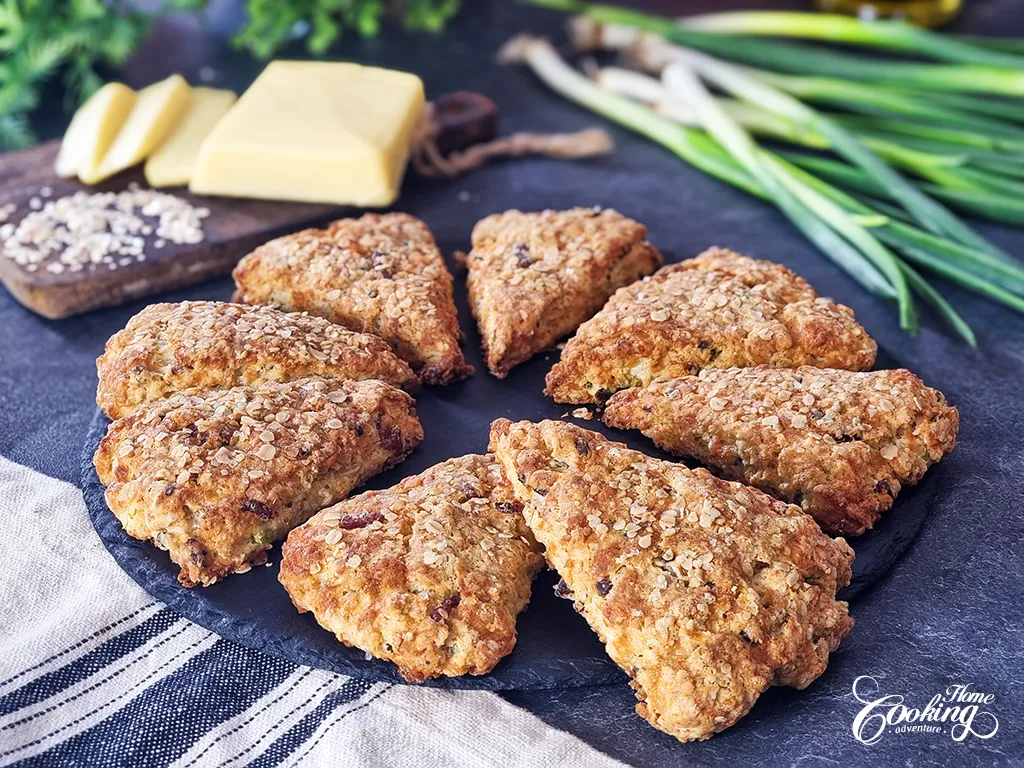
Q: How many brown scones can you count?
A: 8